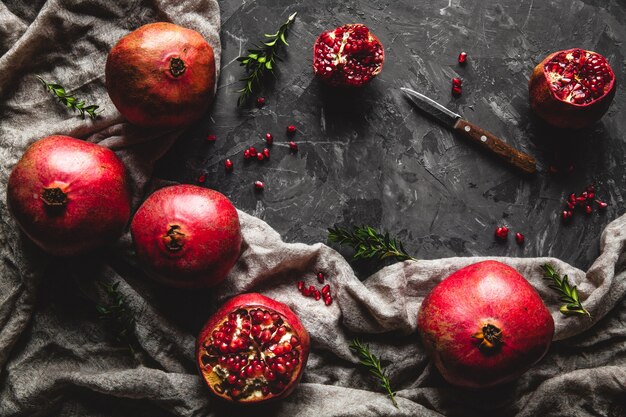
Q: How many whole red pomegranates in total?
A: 4